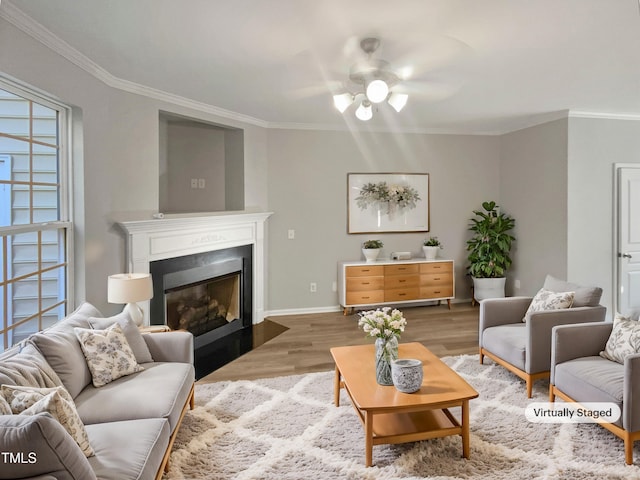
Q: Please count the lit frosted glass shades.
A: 4